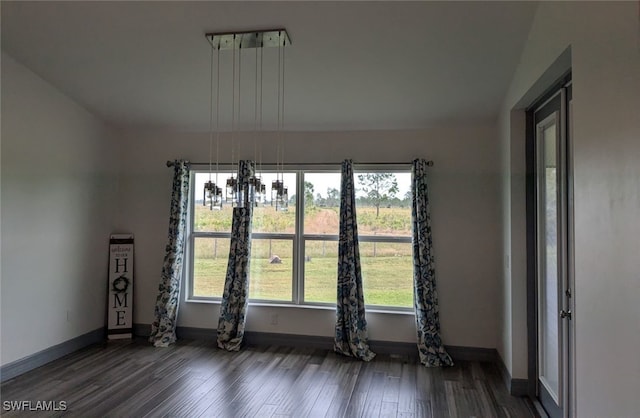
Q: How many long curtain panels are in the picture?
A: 4